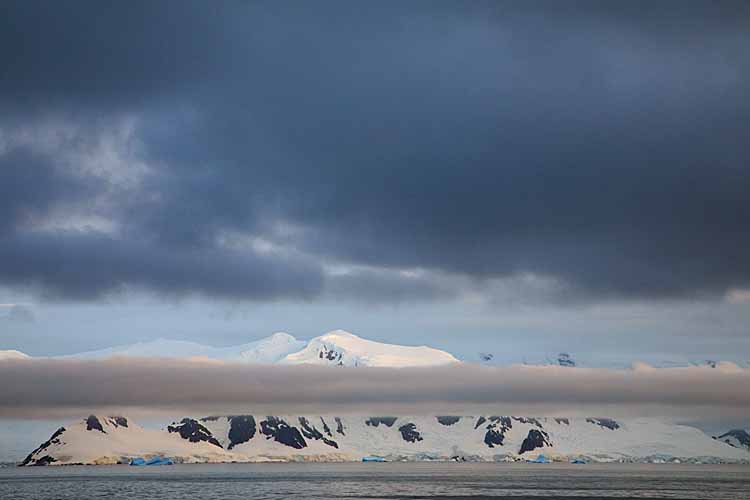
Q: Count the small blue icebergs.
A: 4